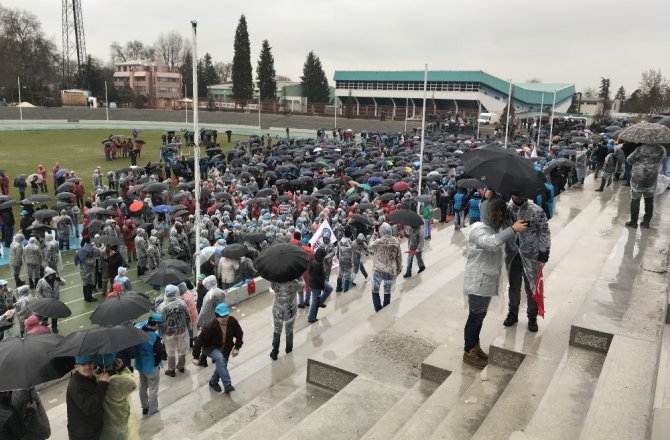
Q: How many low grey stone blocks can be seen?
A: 4